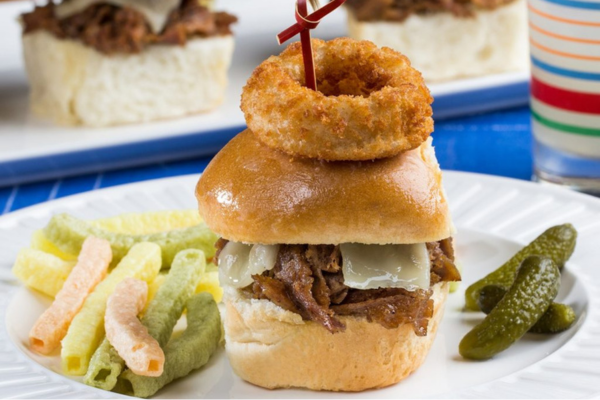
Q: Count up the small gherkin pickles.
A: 3